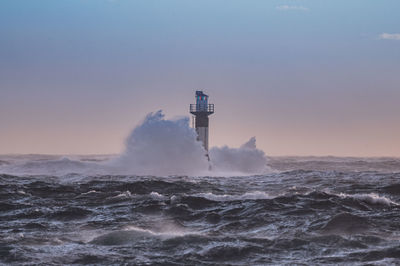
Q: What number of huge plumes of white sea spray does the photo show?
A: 2